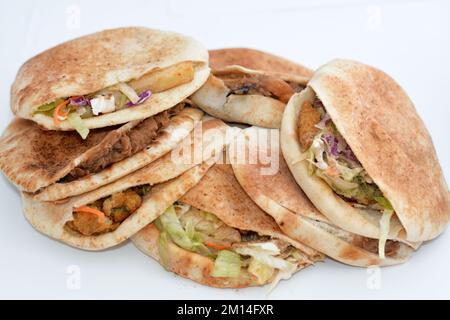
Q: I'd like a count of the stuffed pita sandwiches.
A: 7